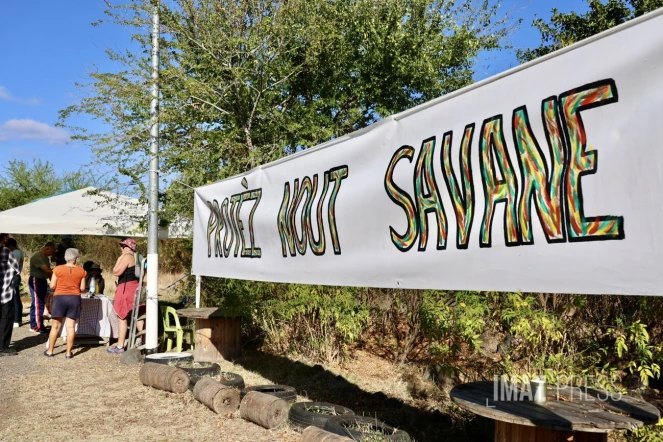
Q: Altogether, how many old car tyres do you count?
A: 6